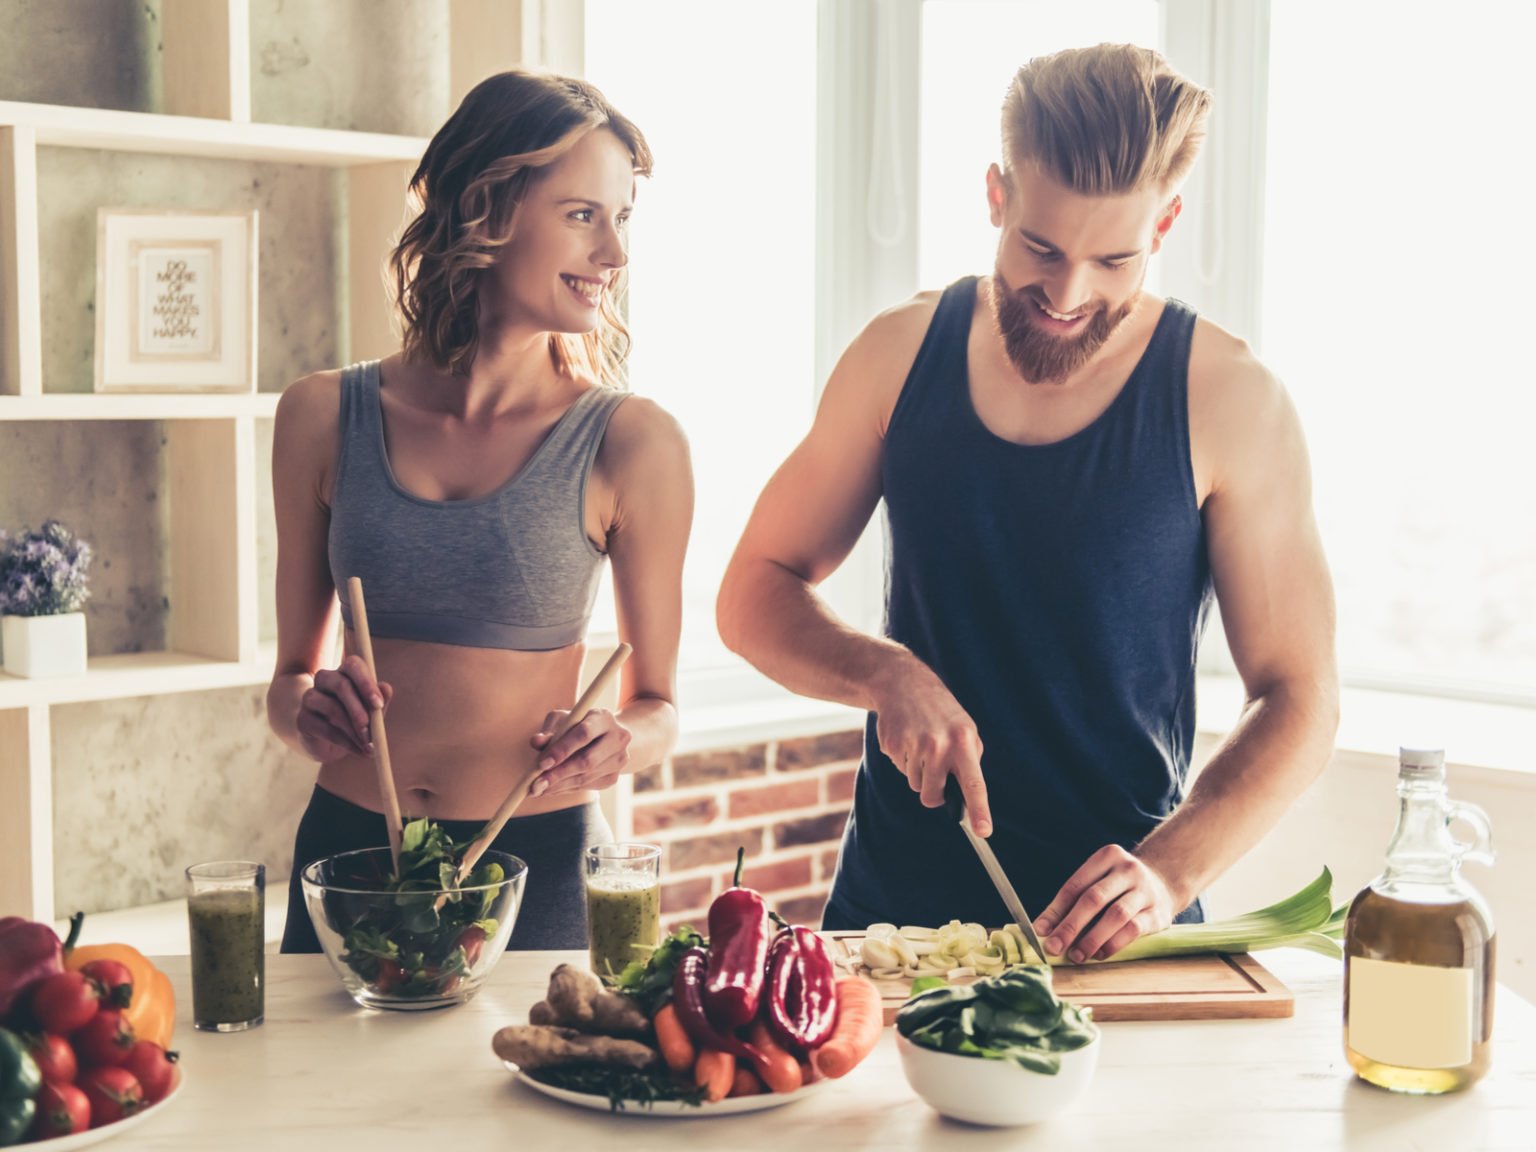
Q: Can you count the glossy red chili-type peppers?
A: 3